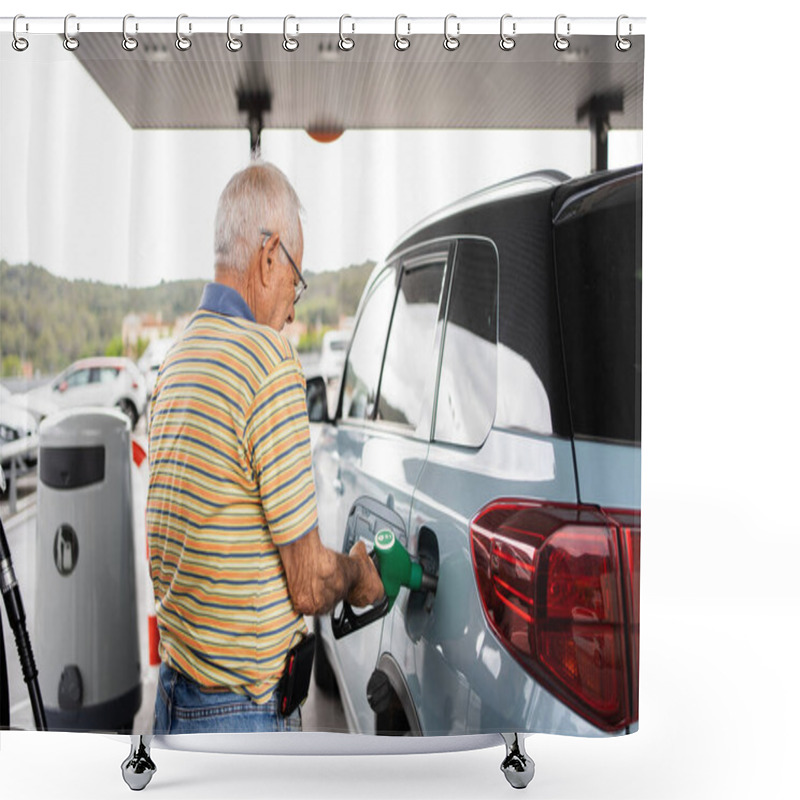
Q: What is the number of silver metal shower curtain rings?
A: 12